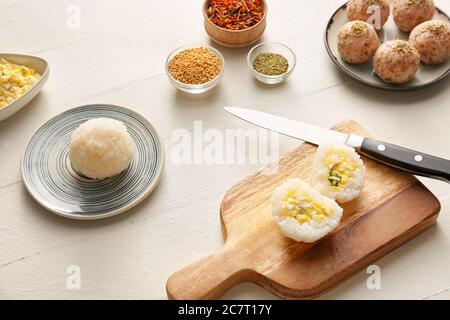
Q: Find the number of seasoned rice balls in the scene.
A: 5